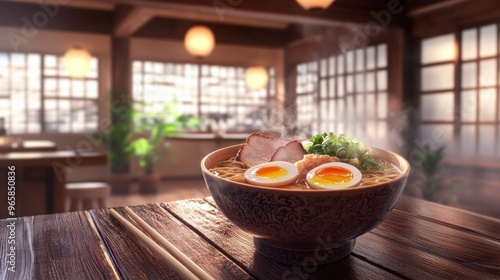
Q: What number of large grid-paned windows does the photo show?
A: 4